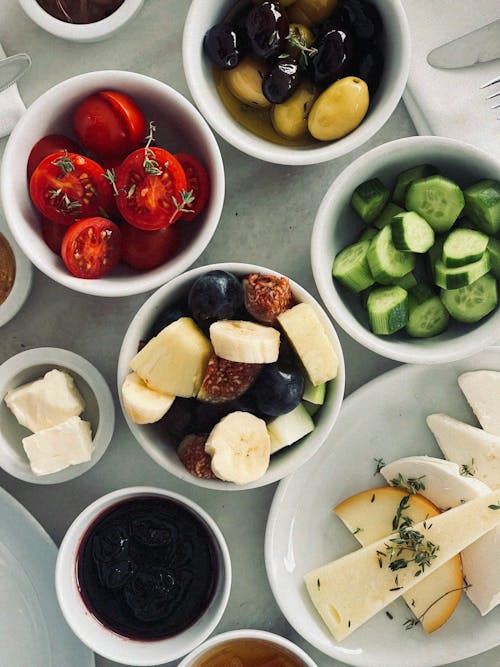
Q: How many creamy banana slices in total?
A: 3